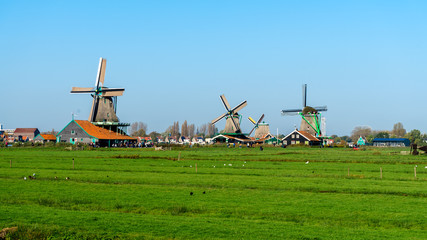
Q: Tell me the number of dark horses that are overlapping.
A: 0